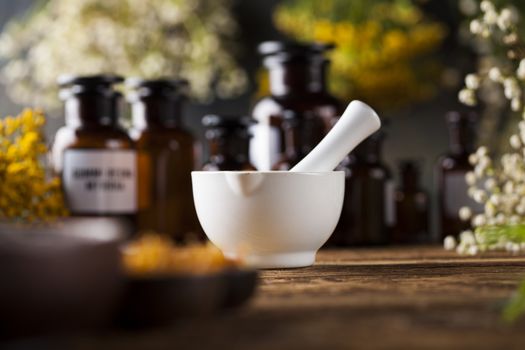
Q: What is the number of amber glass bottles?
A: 8